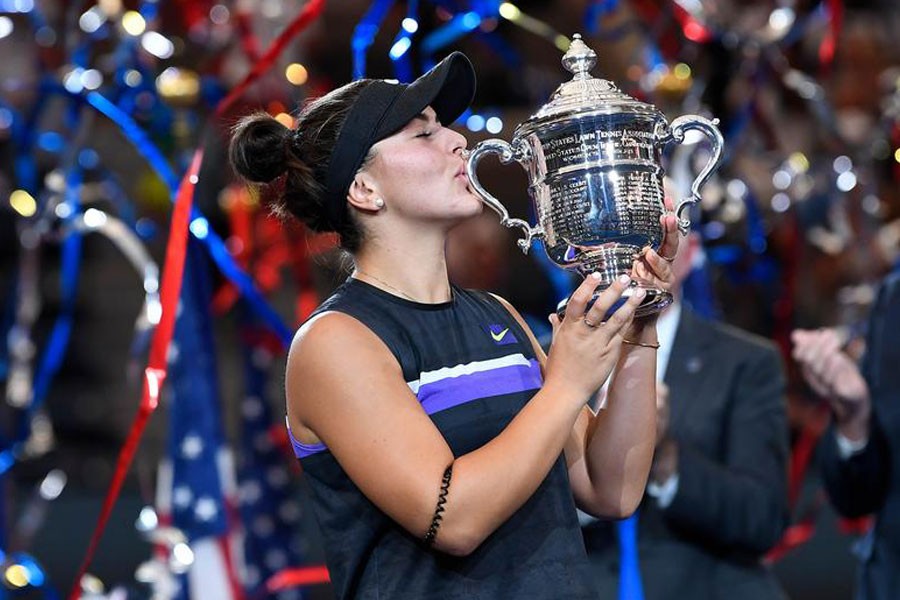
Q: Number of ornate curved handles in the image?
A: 2